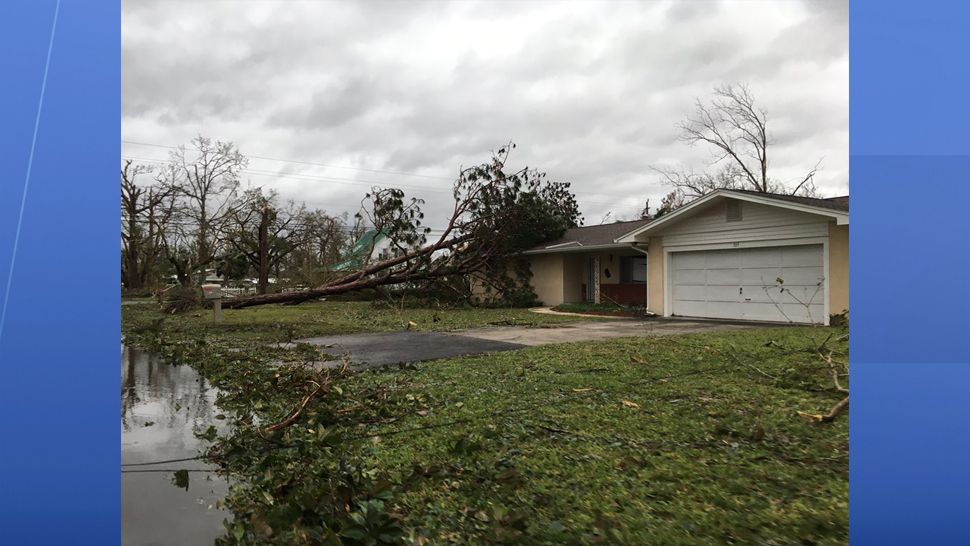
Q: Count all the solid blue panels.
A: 2